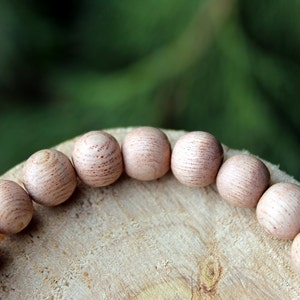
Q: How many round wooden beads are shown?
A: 8